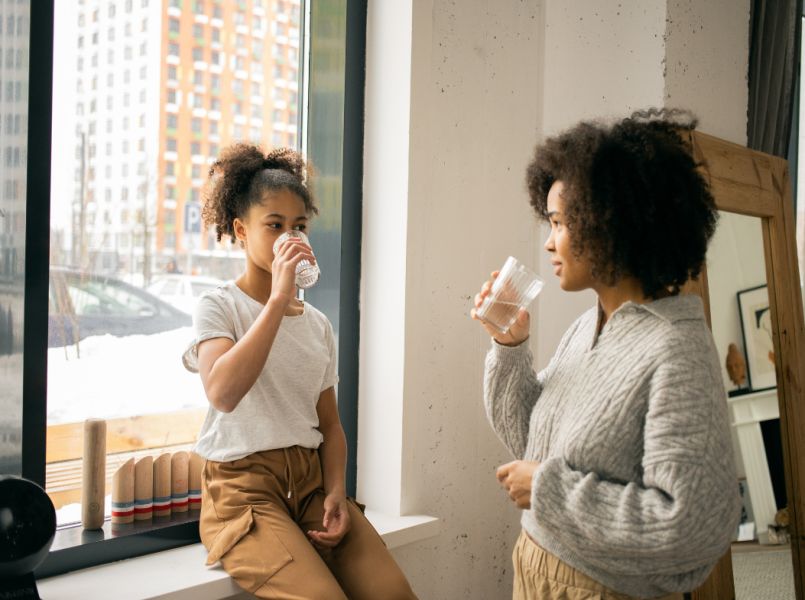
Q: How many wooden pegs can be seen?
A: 6